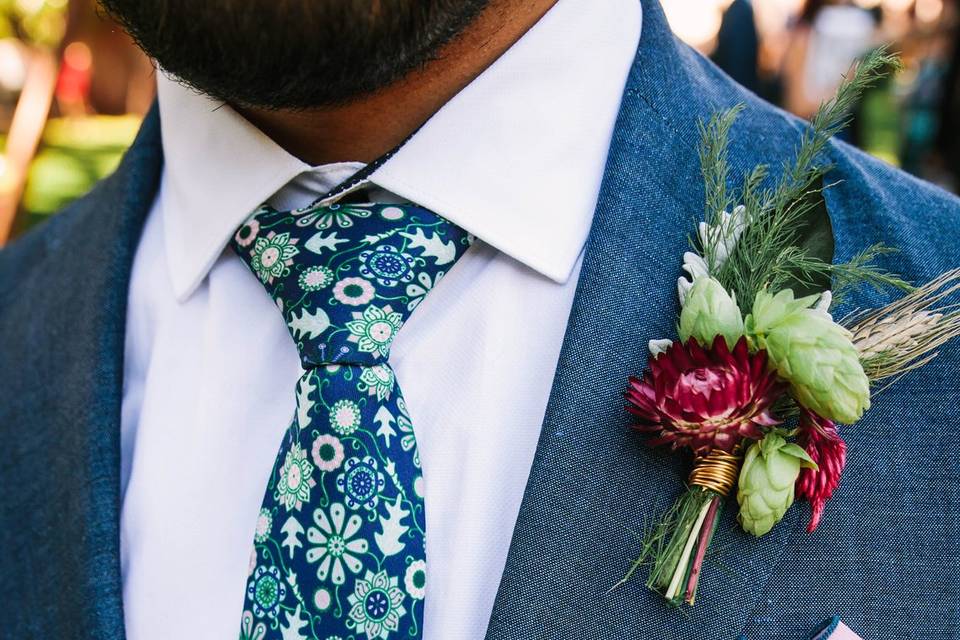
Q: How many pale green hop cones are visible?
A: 3